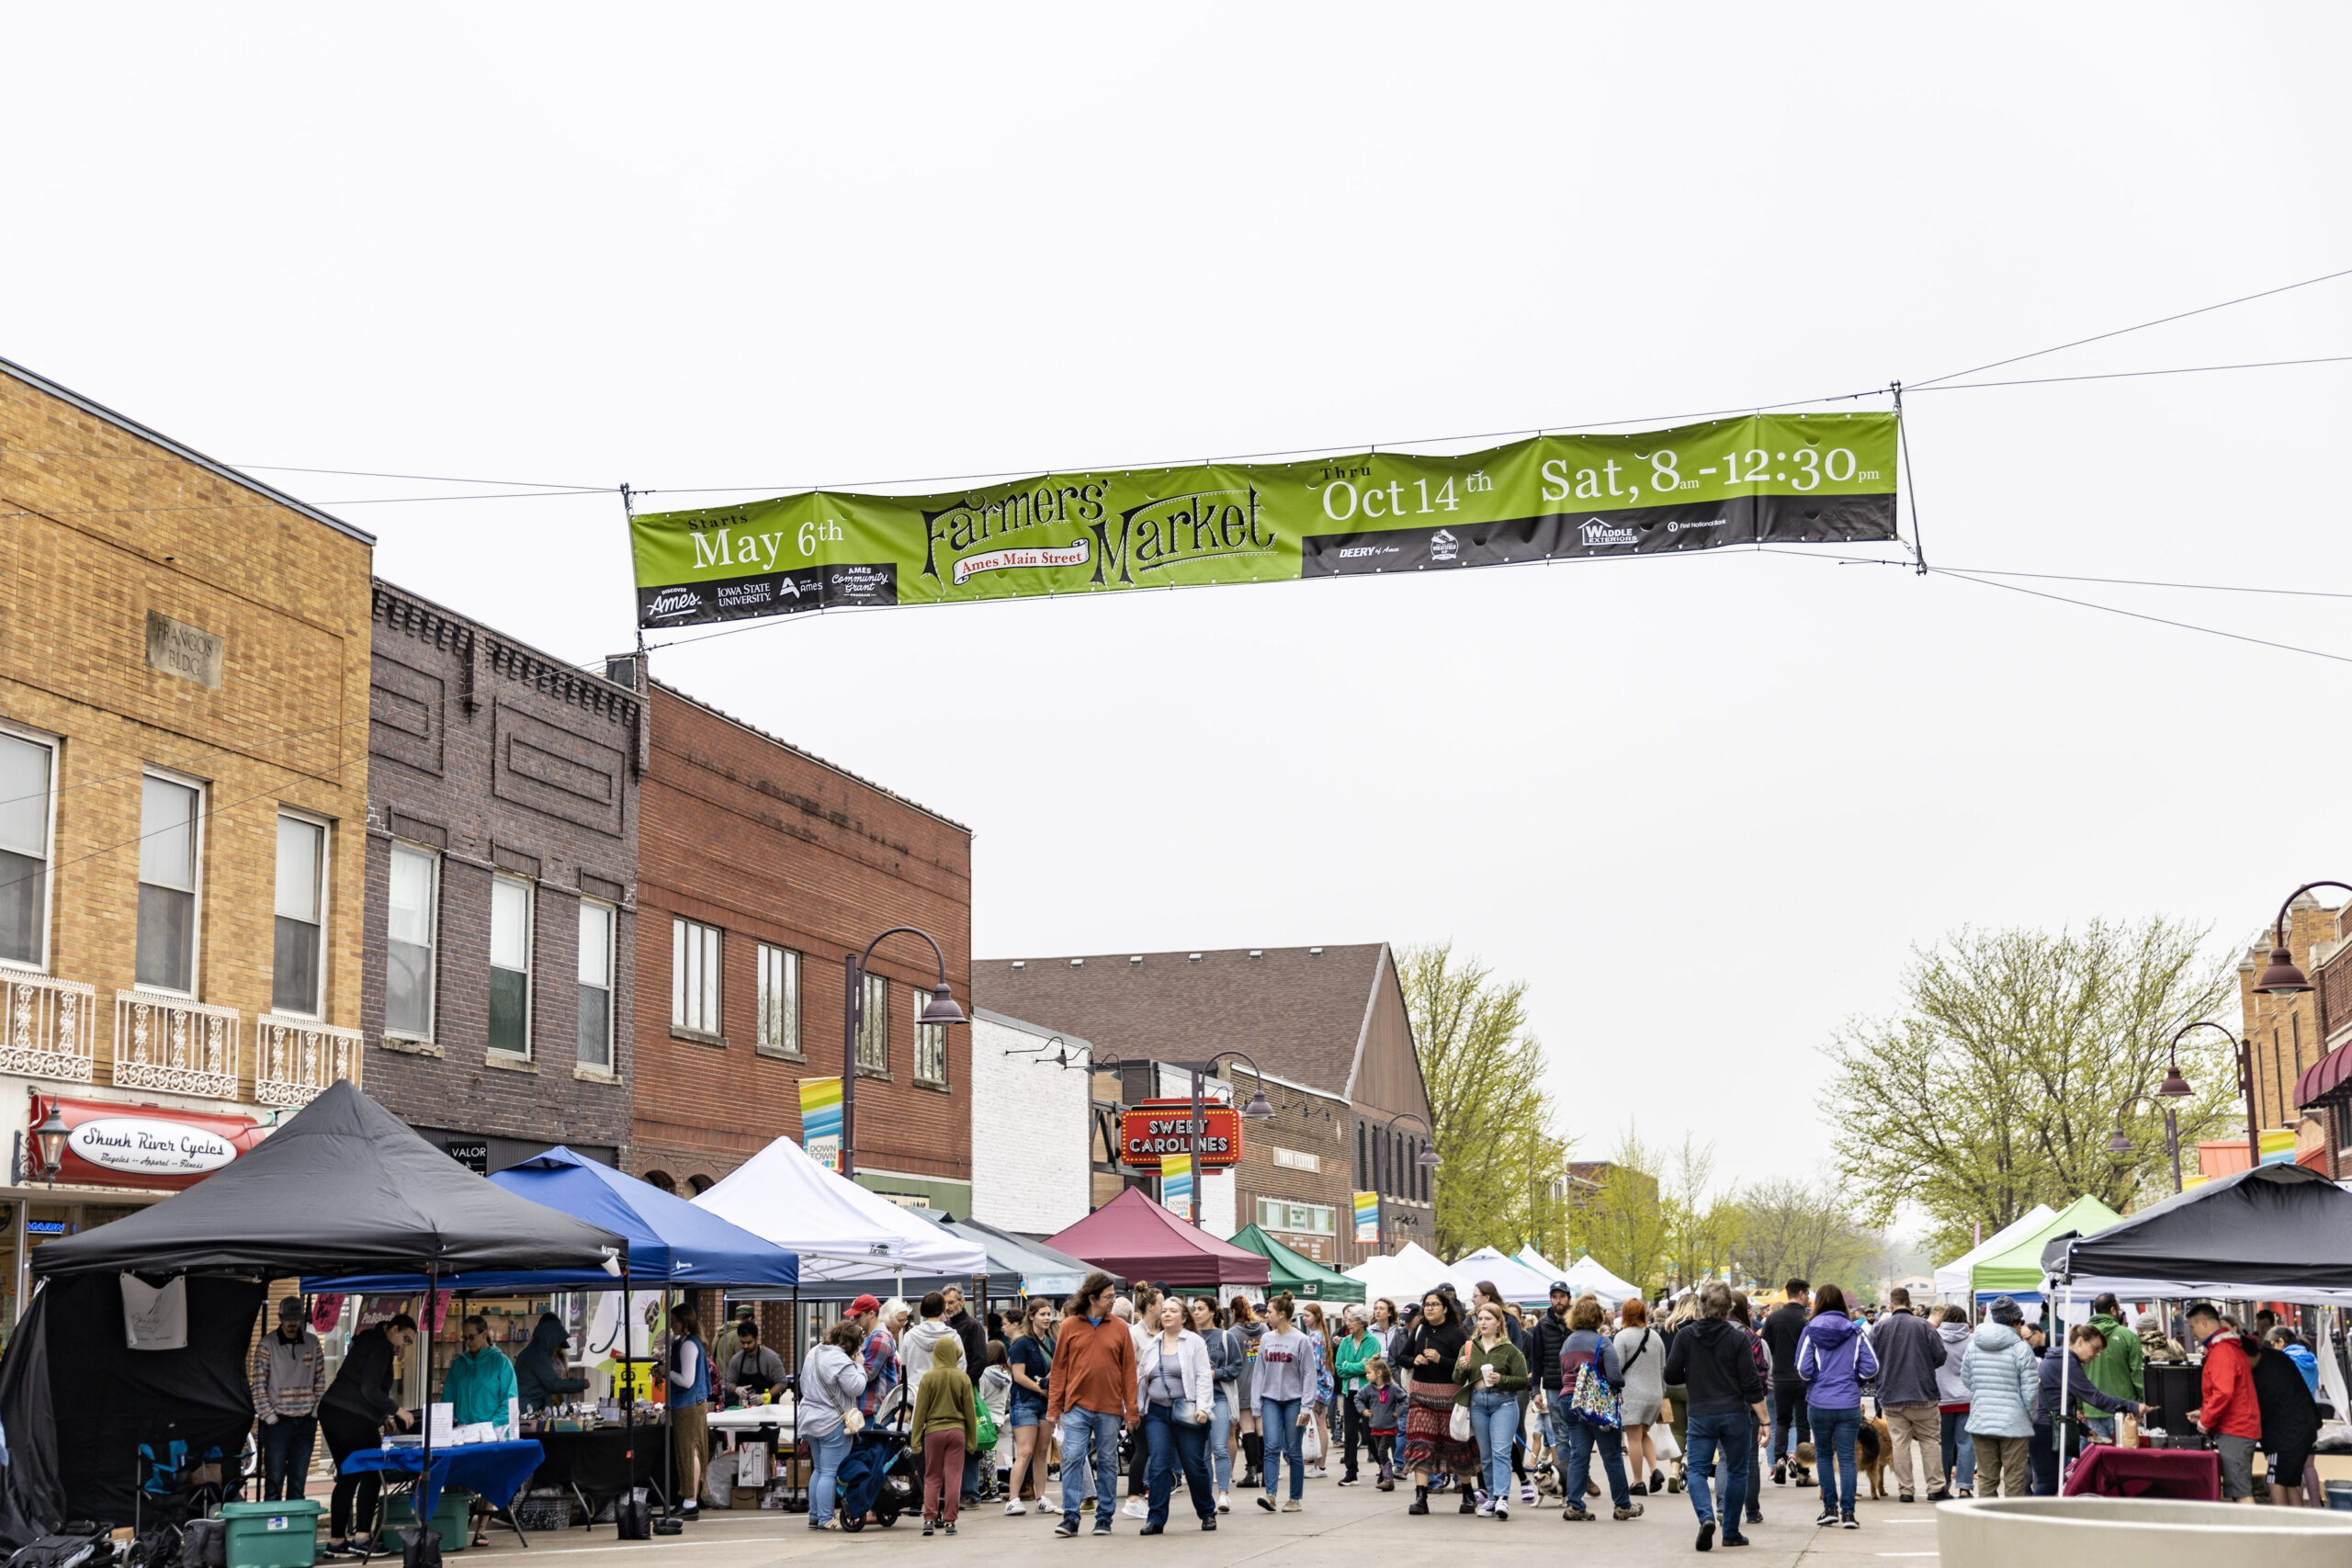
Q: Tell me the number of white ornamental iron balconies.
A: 3